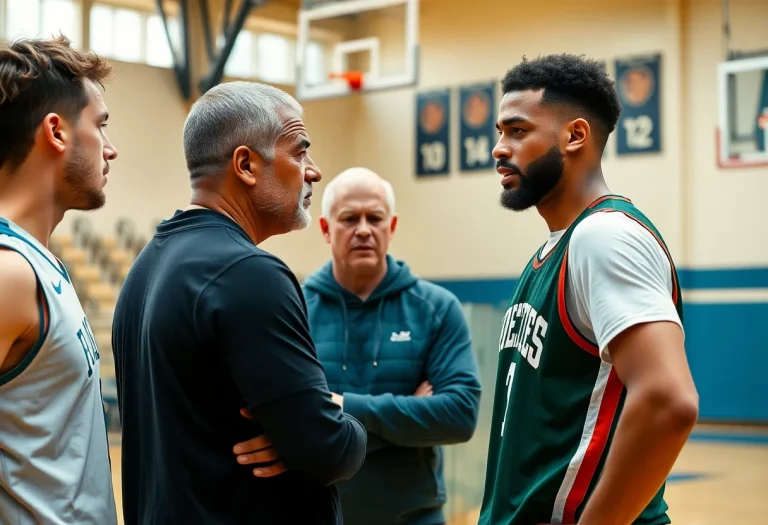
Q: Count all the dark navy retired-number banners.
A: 3